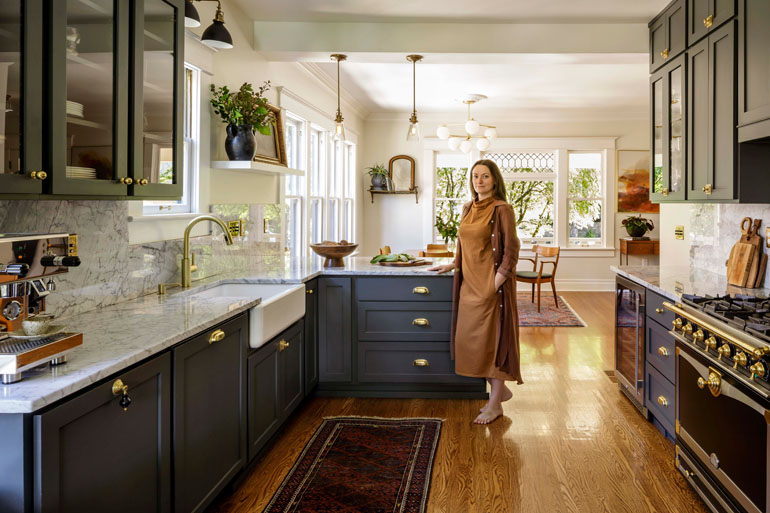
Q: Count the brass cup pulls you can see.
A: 6